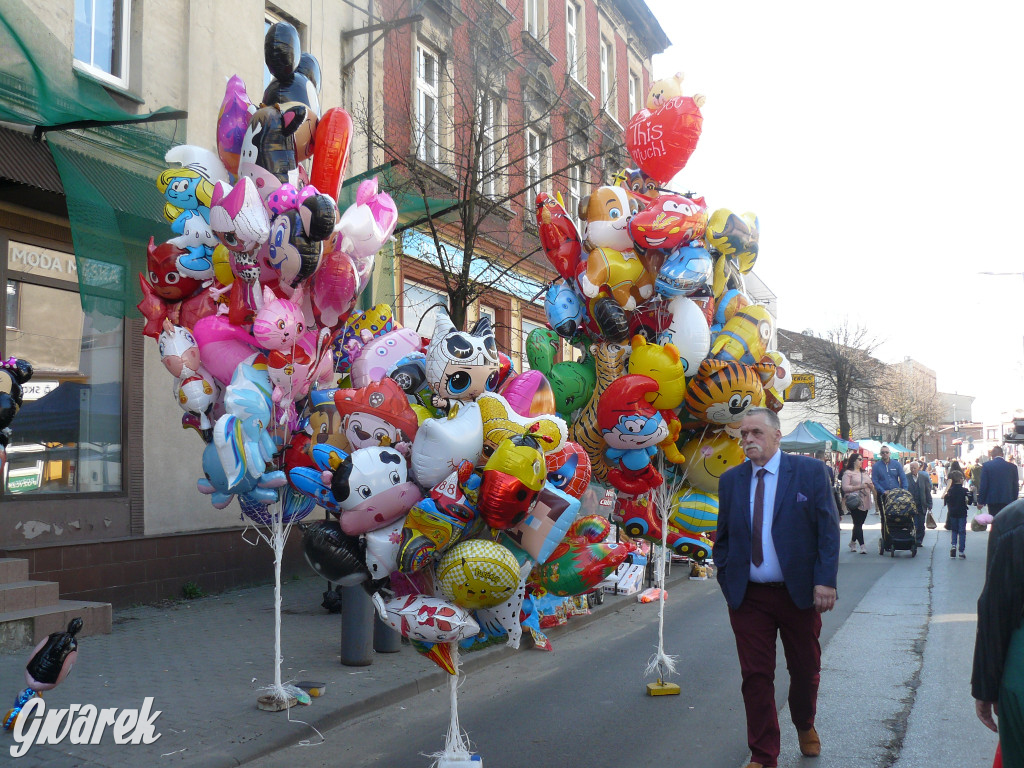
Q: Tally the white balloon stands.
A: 3